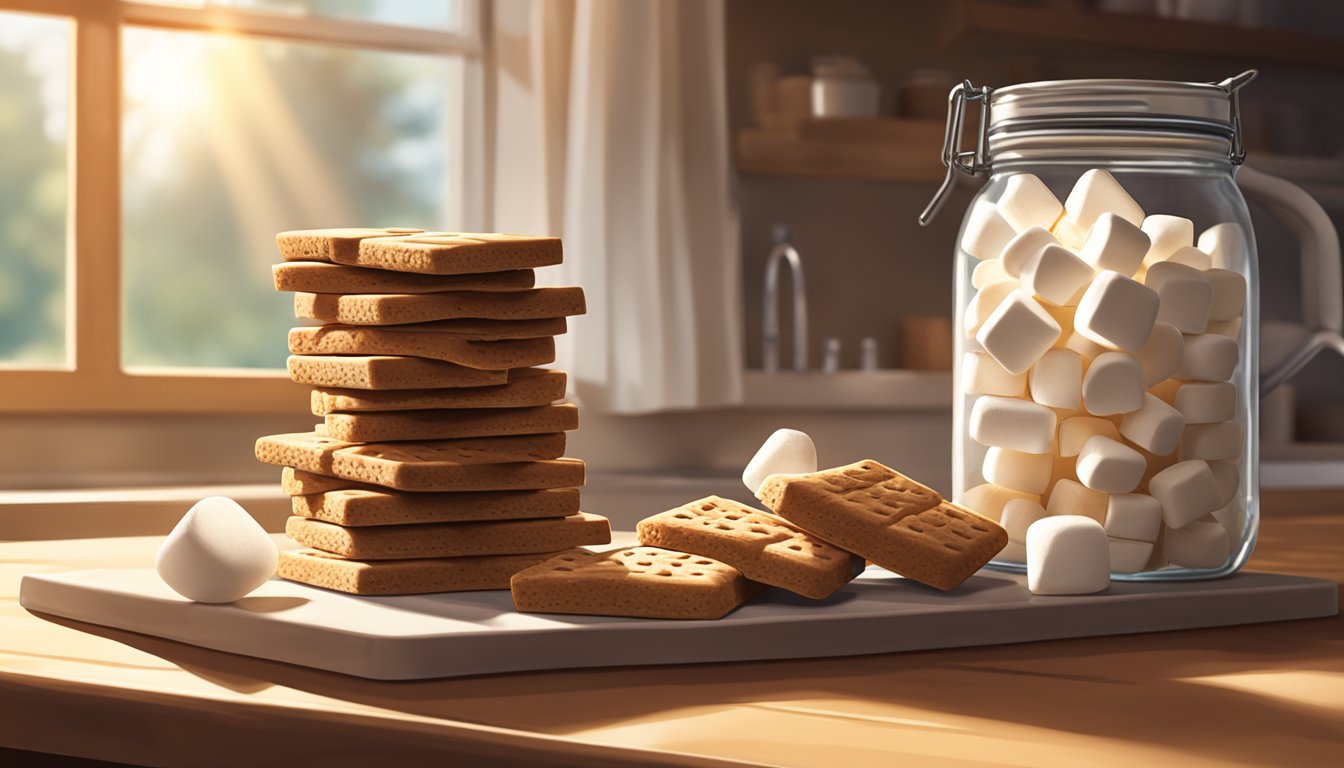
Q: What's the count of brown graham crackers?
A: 15